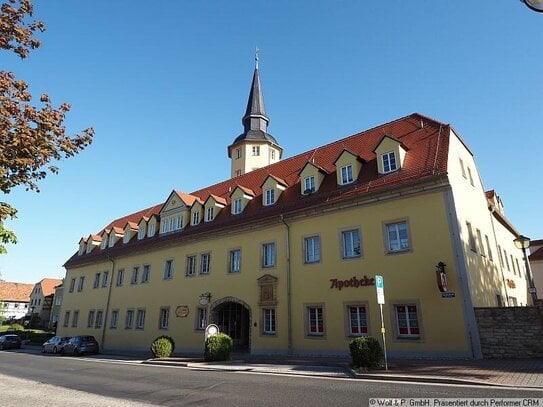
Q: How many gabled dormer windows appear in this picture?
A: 15